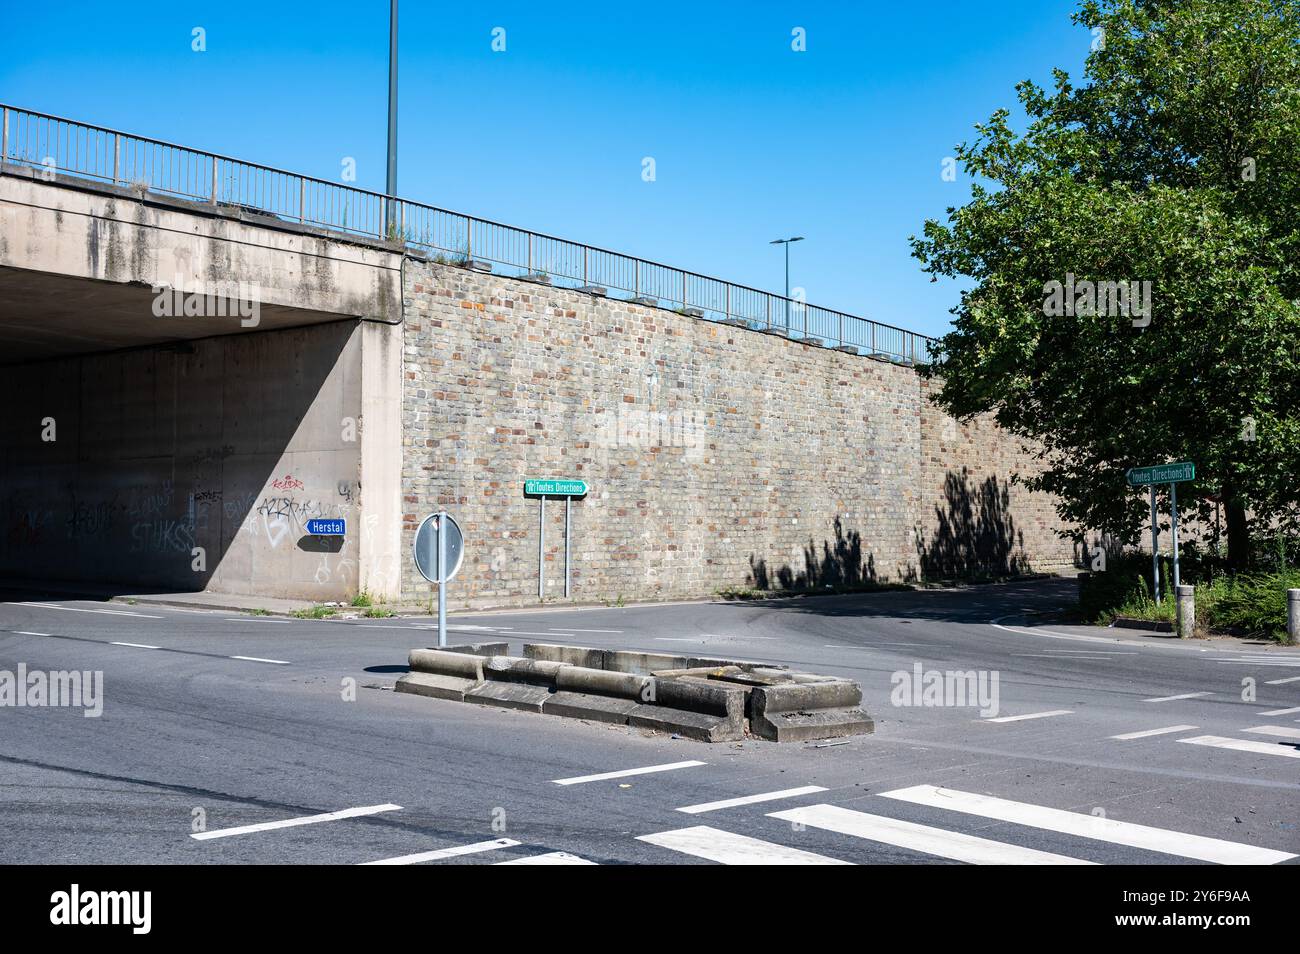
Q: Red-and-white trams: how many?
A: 0